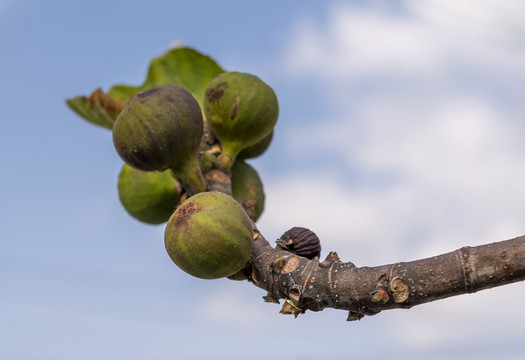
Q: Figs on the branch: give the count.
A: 7